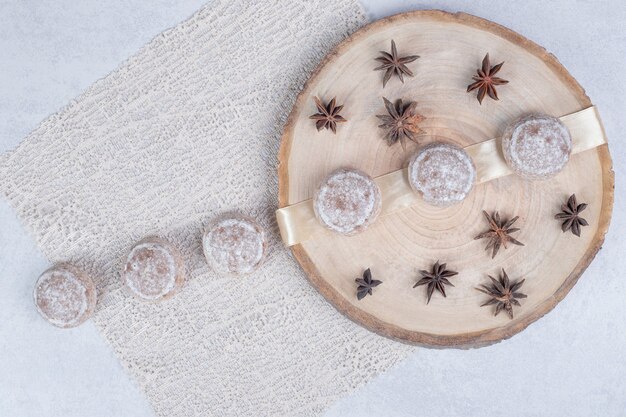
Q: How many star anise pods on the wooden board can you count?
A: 9